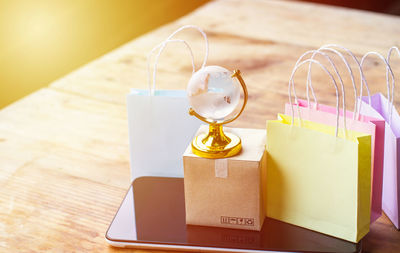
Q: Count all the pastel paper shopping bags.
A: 4